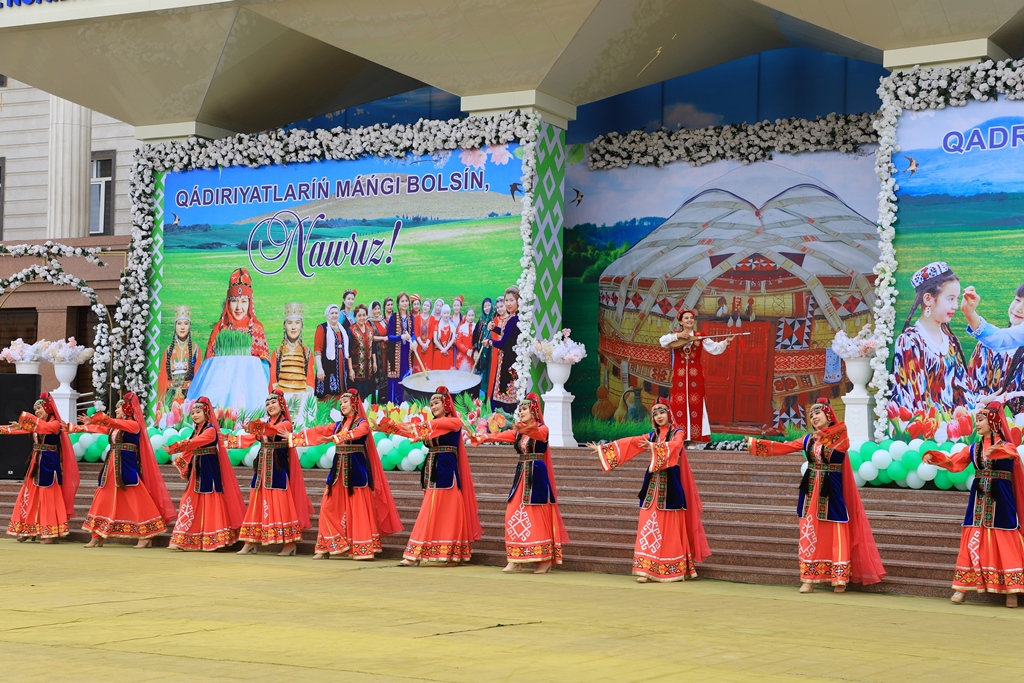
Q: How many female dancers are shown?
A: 10